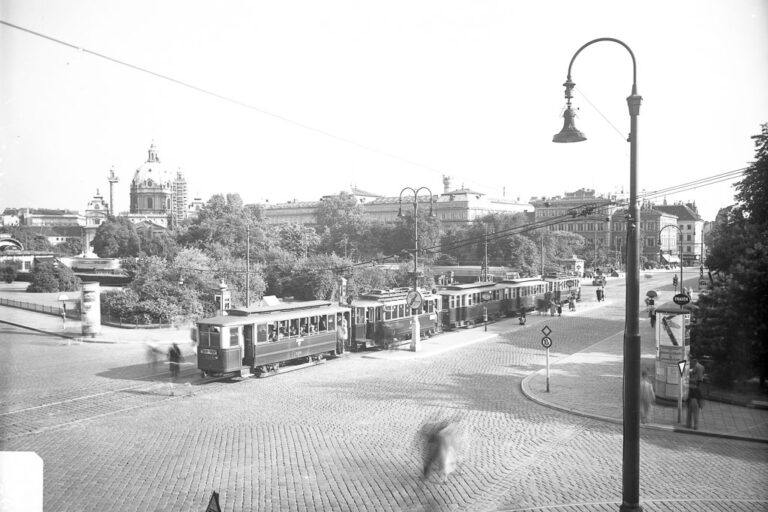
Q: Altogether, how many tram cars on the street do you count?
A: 5